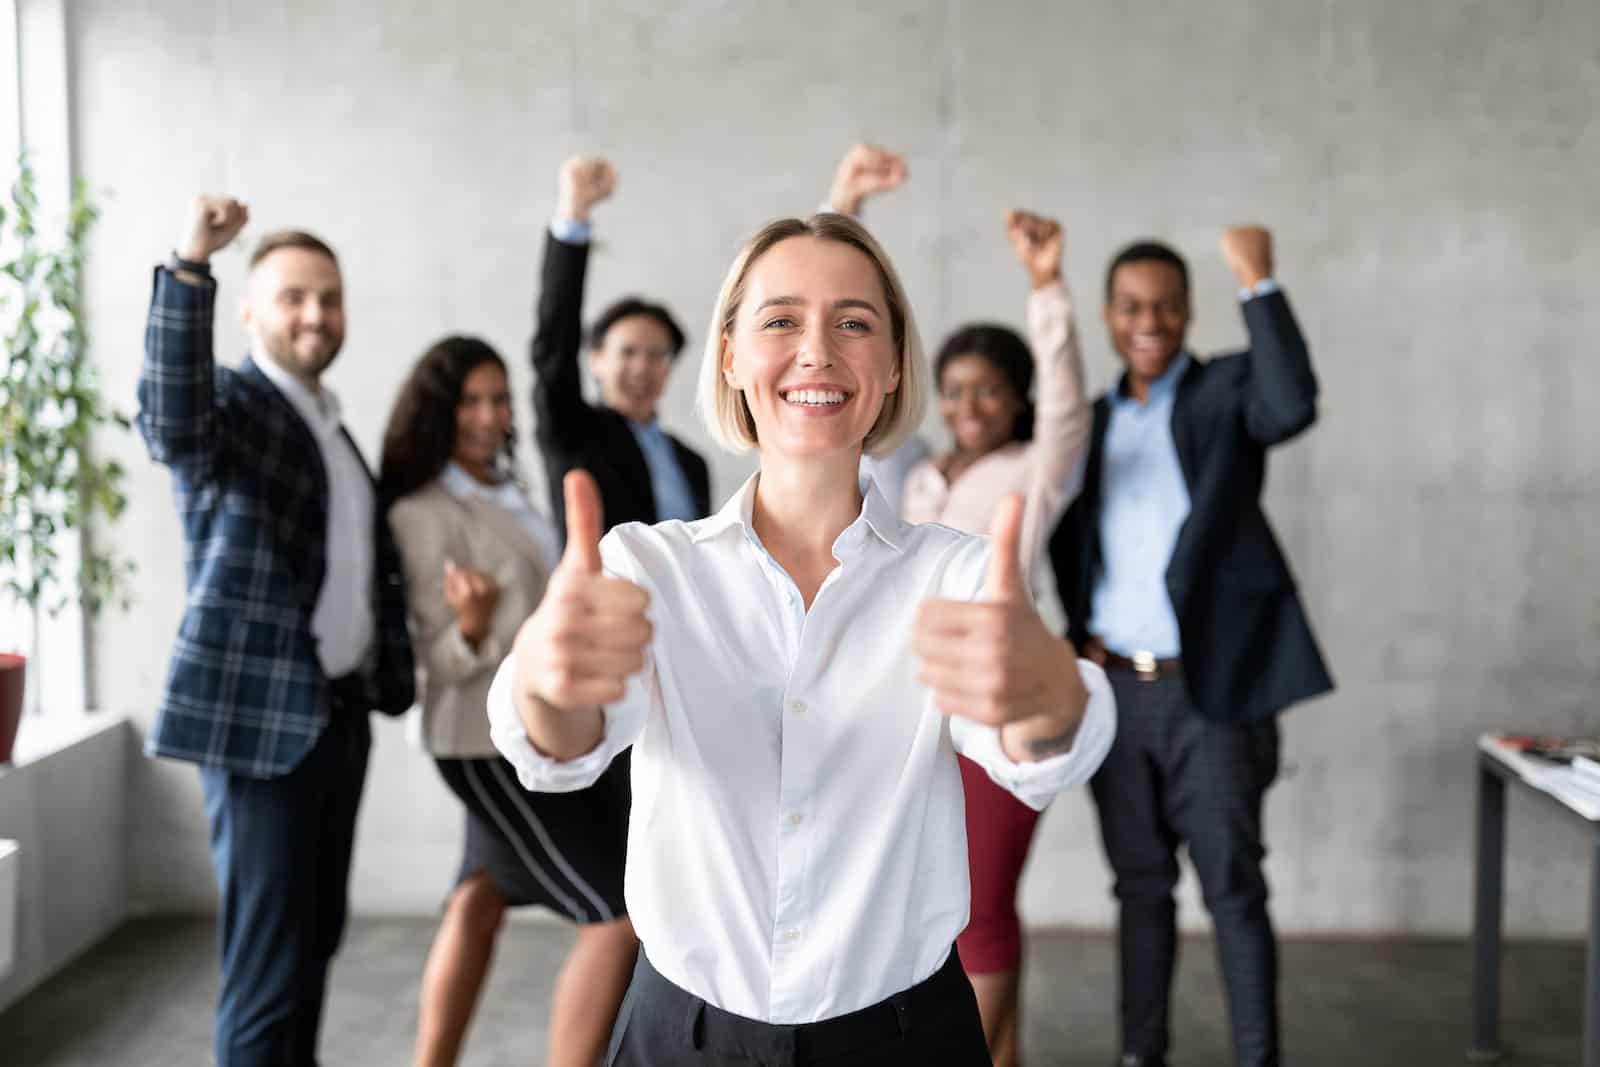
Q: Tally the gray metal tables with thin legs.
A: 1